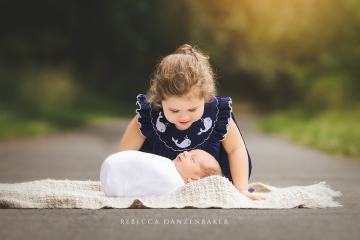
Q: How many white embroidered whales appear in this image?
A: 3